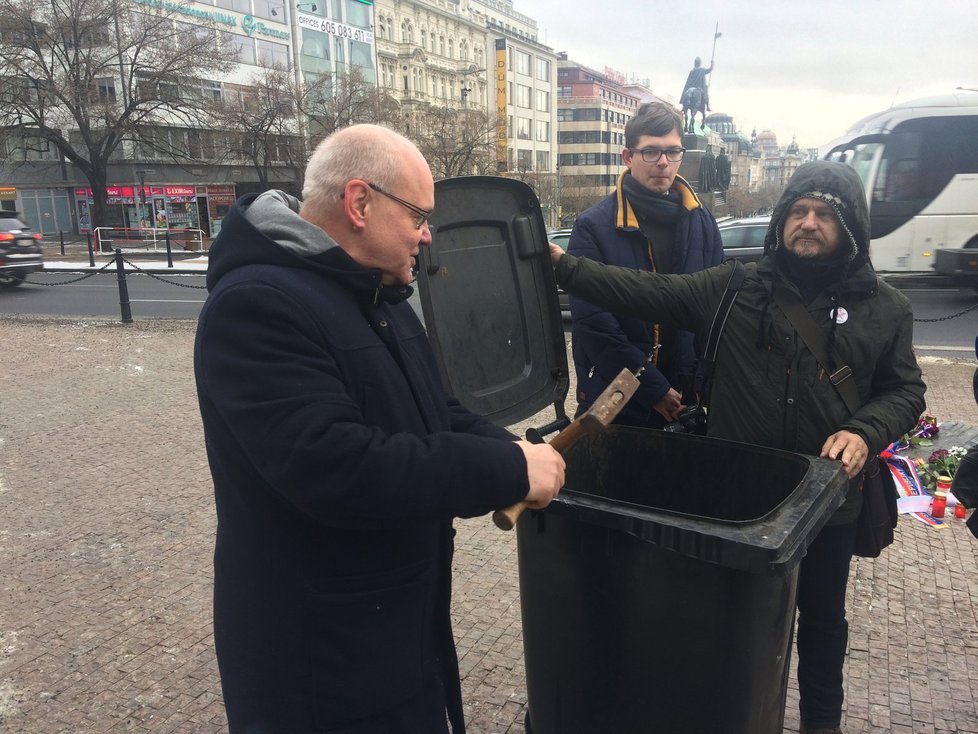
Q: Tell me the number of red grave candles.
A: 3